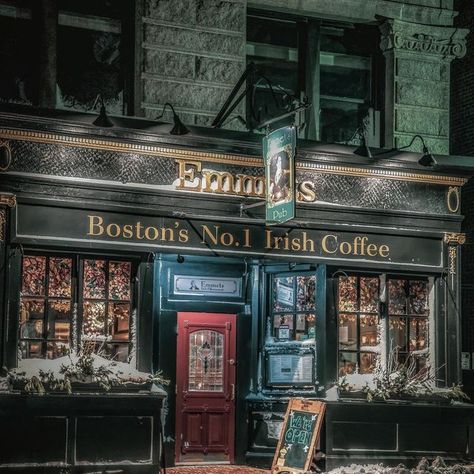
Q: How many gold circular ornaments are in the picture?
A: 2